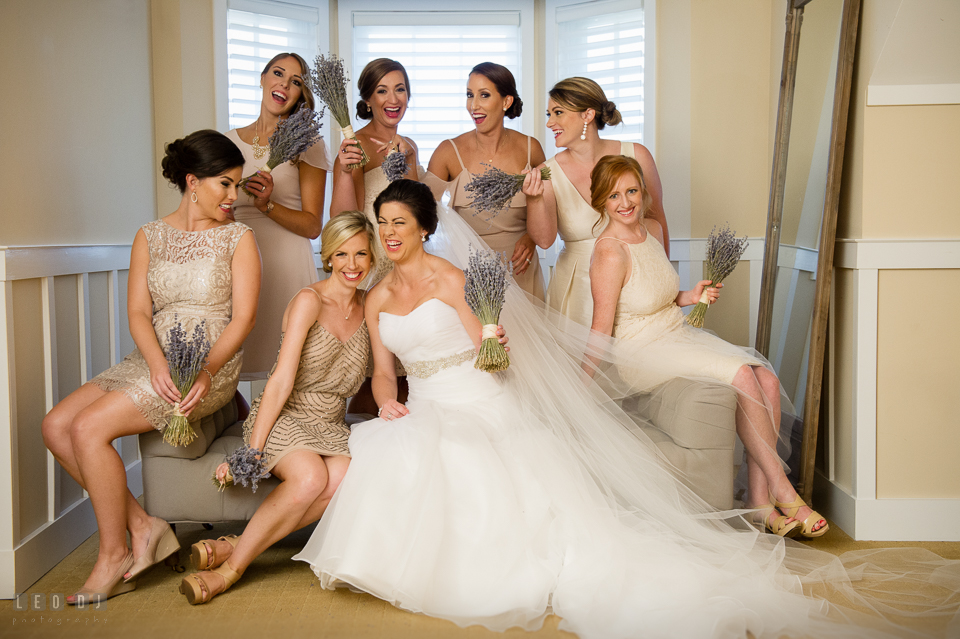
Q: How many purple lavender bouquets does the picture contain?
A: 8